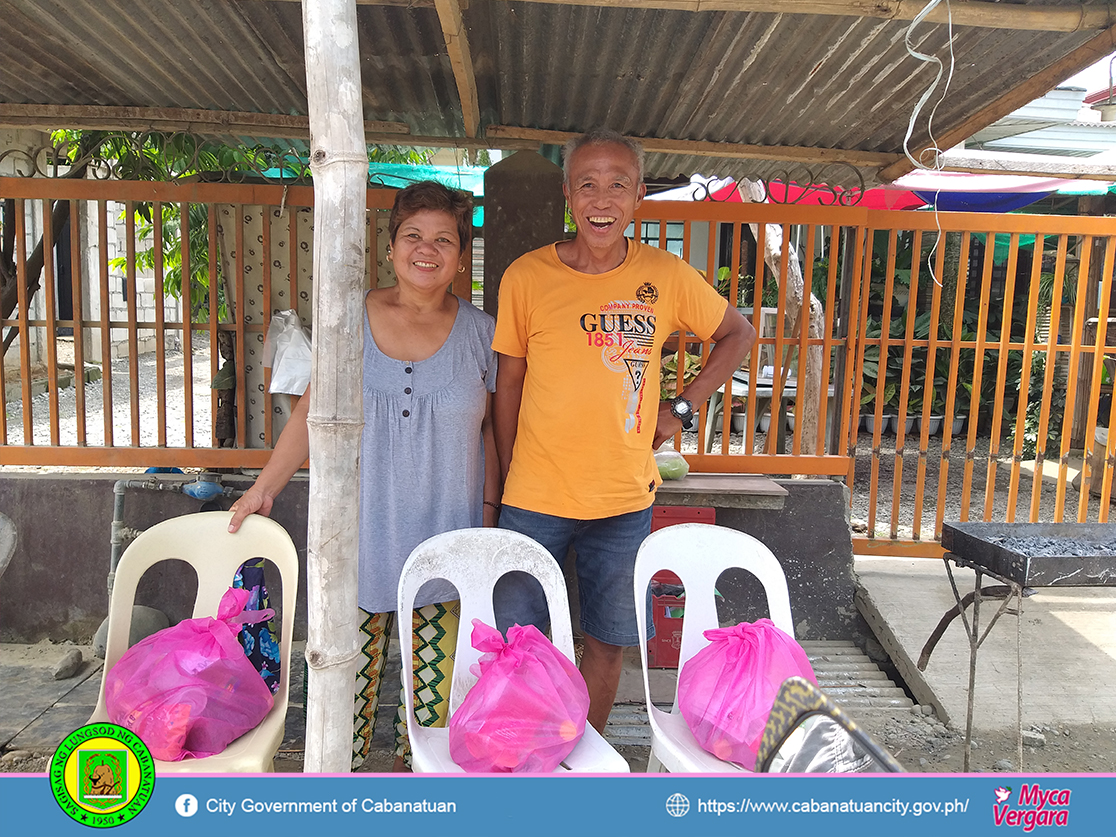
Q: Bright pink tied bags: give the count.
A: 3